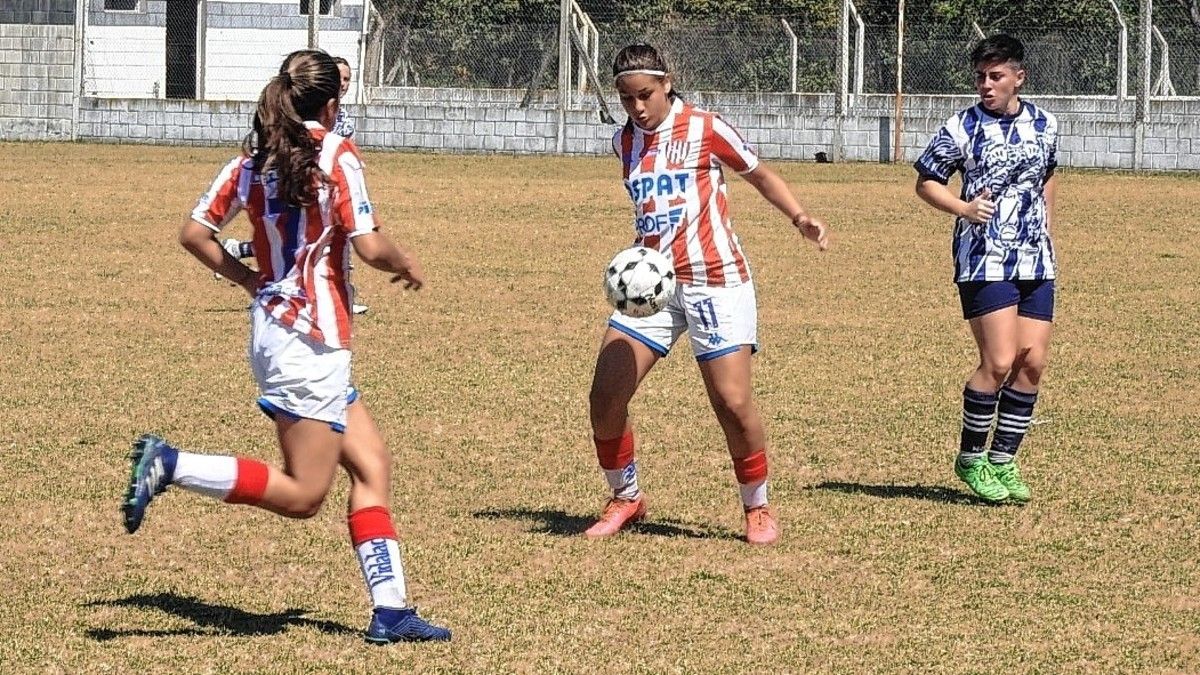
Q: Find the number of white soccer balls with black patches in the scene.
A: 1